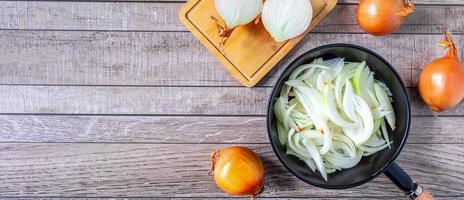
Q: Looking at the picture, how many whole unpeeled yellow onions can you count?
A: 3